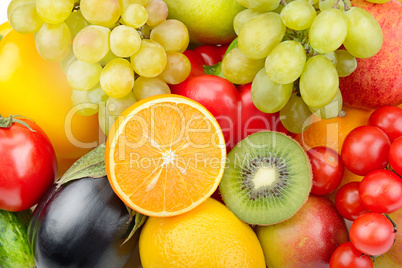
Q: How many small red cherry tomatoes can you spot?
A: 8